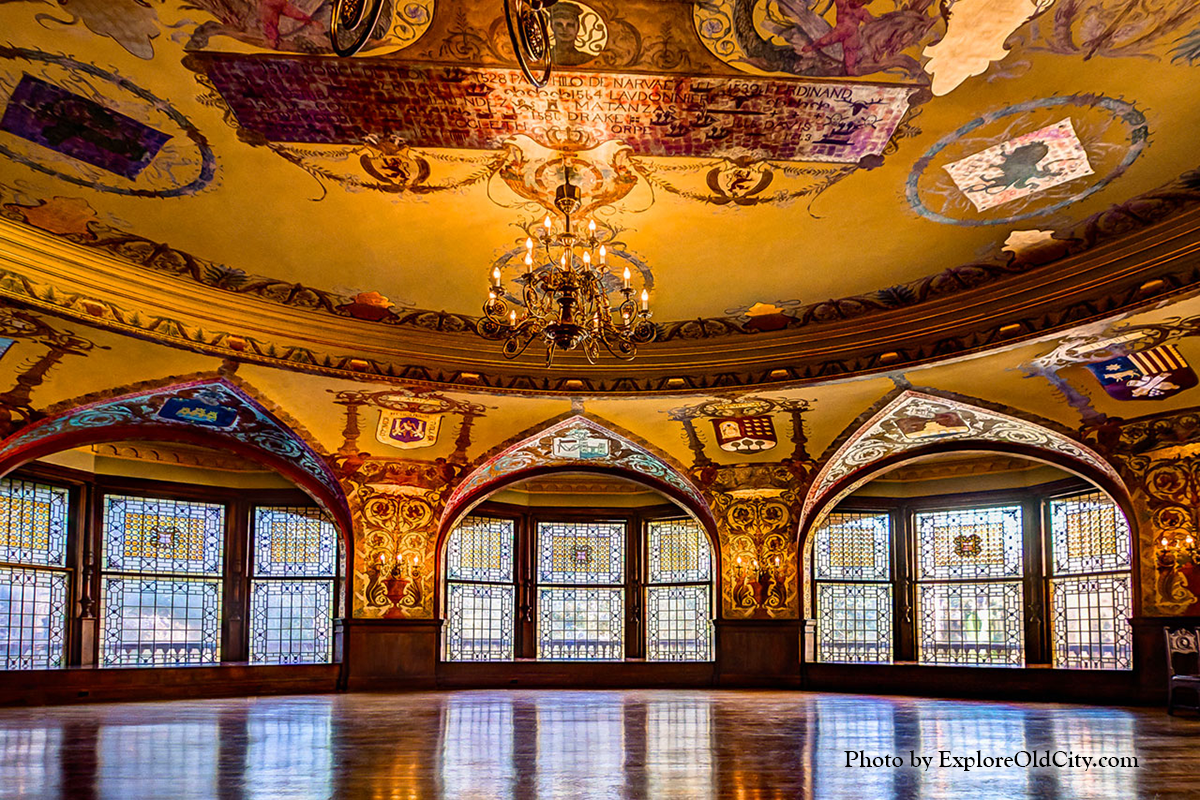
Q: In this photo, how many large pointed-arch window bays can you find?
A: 3